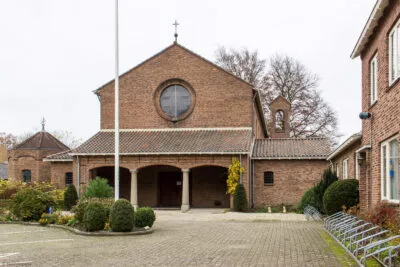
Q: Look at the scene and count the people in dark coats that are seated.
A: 0